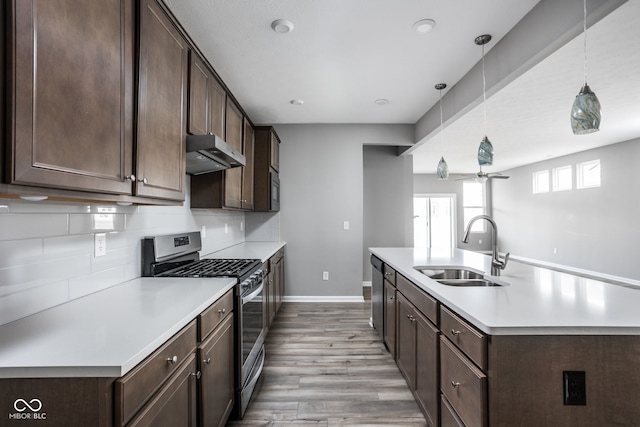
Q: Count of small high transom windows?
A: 3